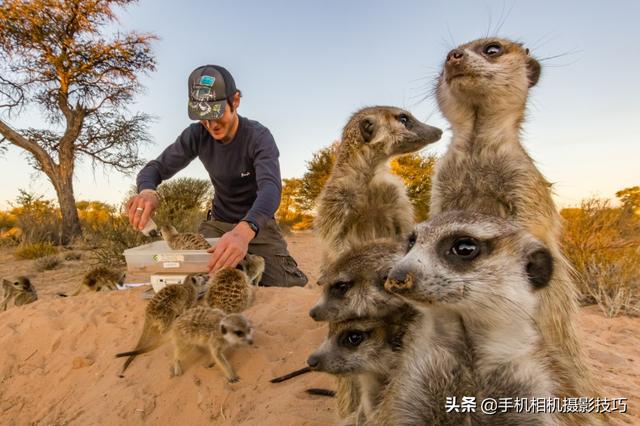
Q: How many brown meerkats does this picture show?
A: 12